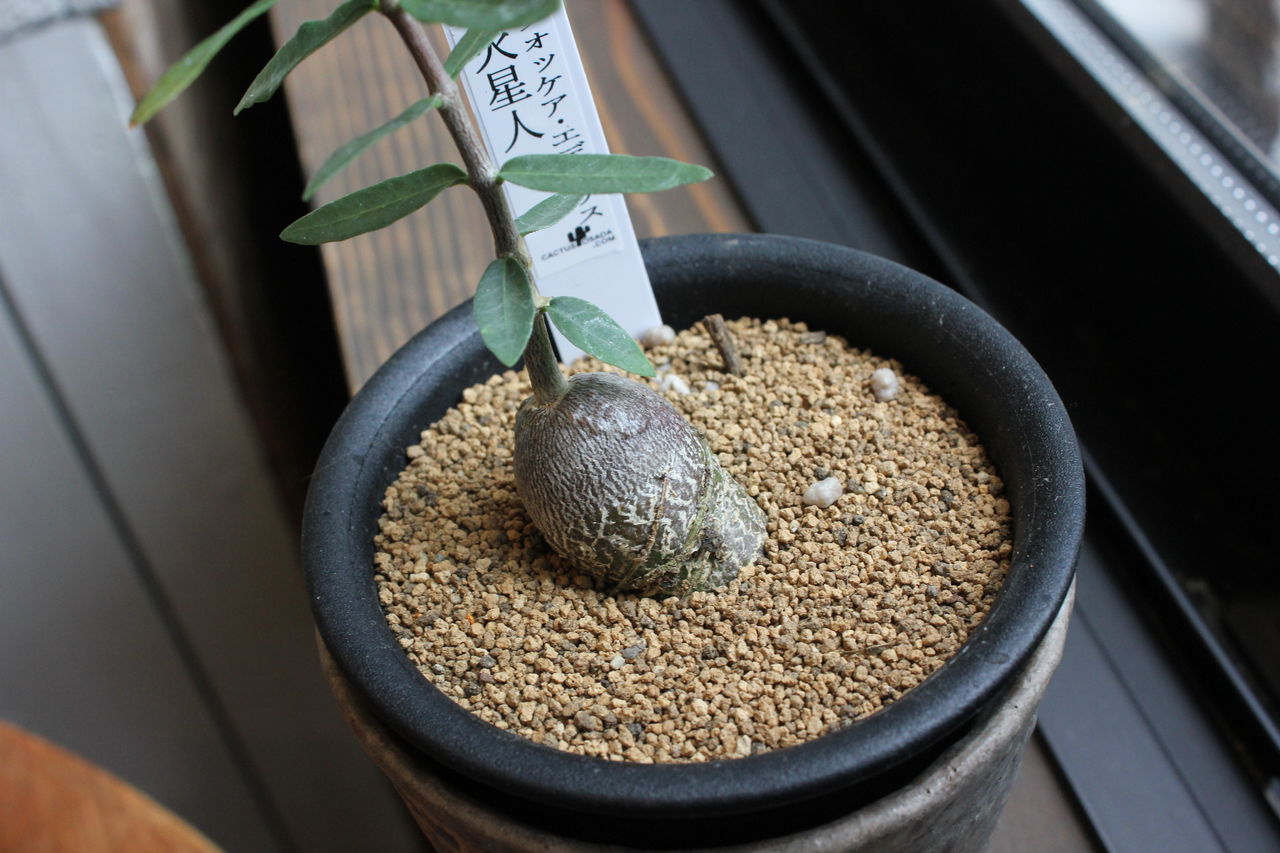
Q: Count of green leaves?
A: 10